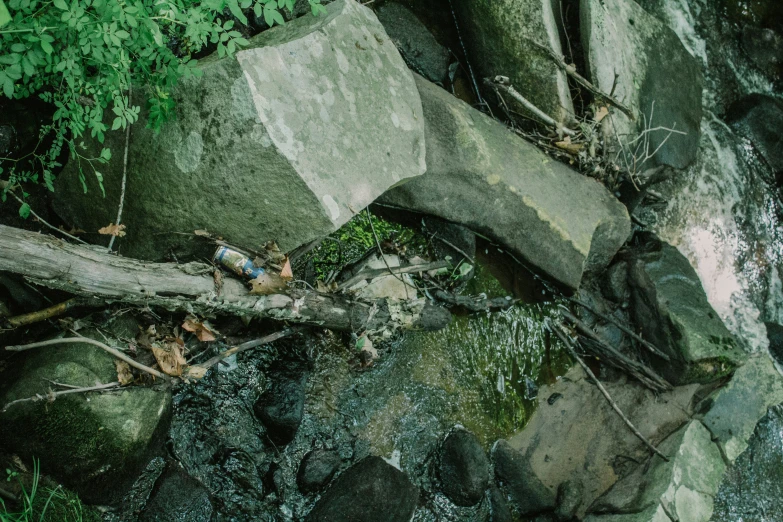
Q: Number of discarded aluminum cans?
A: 1